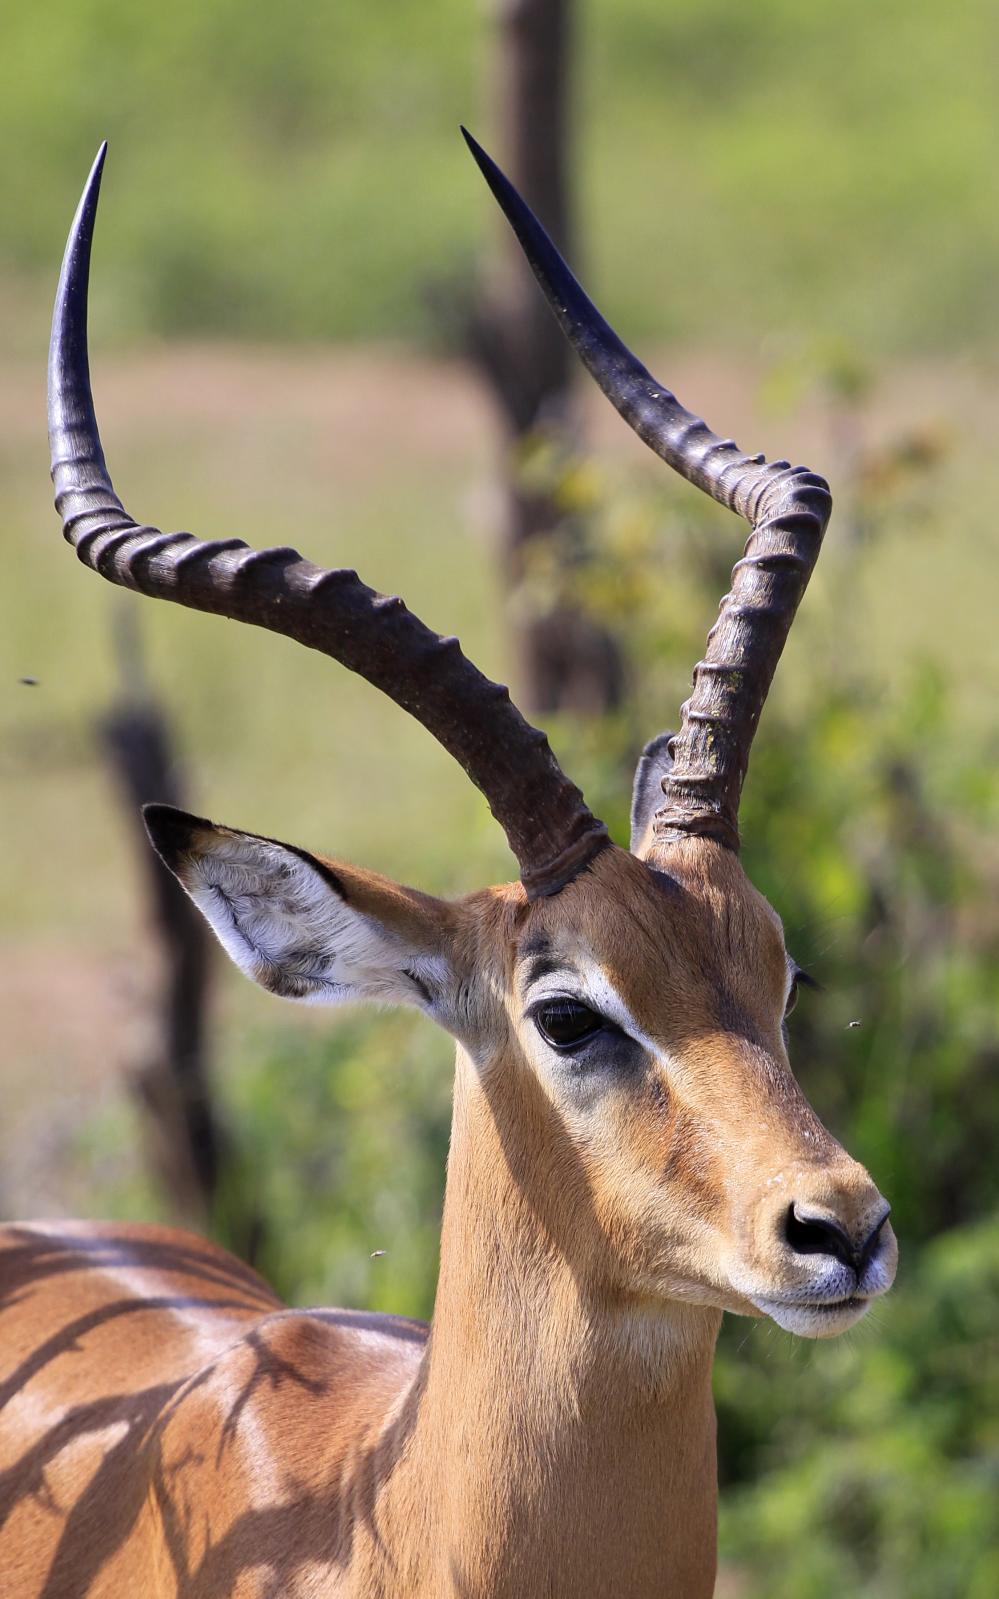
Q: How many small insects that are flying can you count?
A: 3